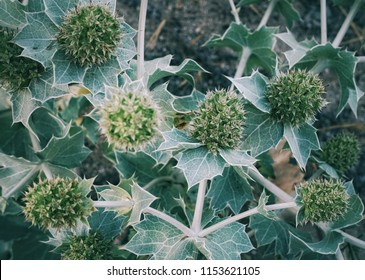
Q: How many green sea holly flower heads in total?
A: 9